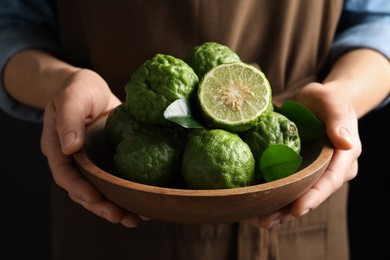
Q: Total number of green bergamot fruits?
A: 7